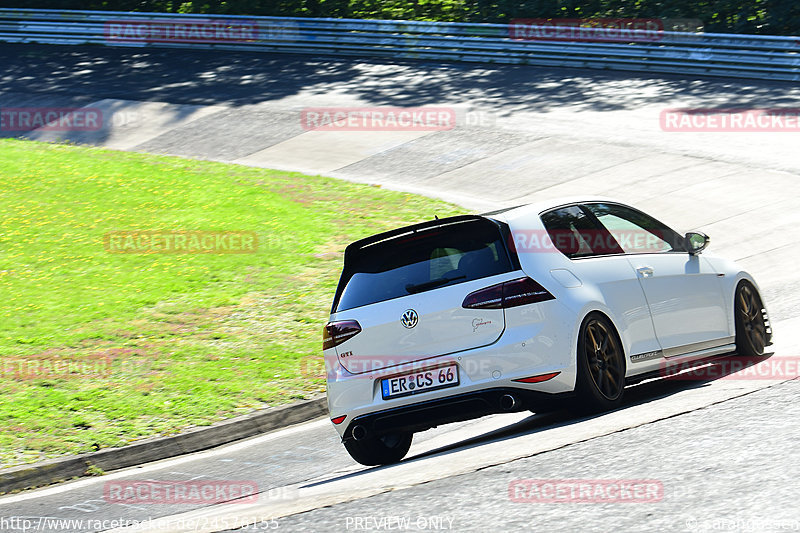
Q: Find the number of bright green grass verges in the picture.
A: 1